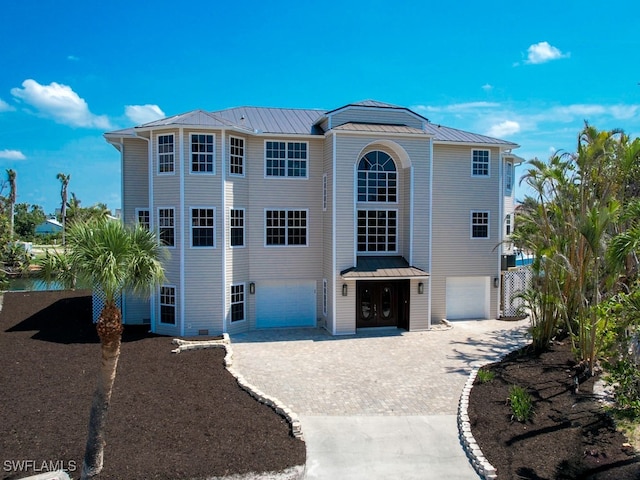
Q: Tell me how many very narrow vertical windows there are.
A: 2